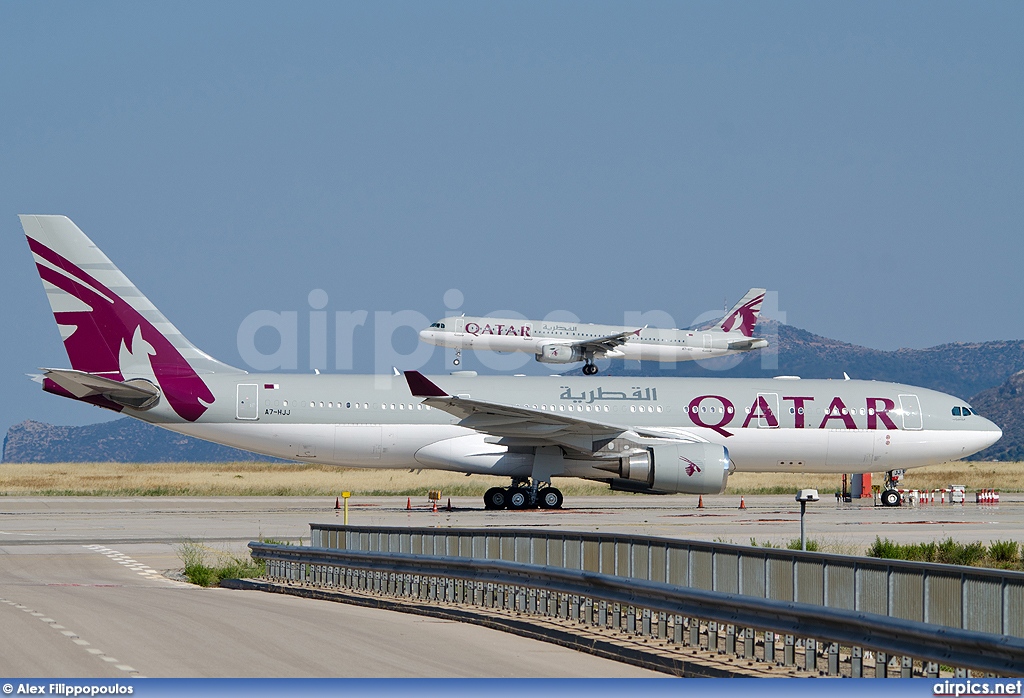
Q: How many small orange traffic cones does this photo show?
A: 6